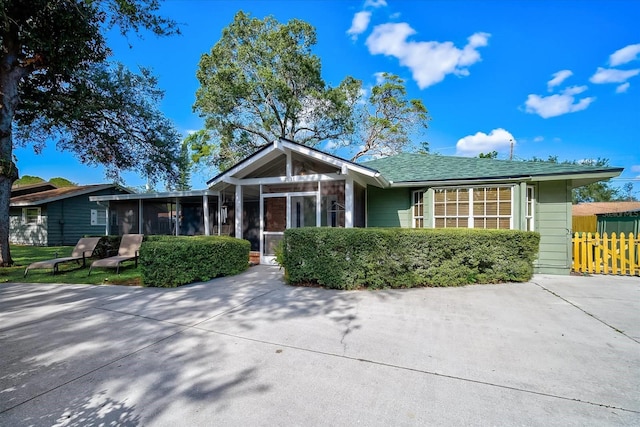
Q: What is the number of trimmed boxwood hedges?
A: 2